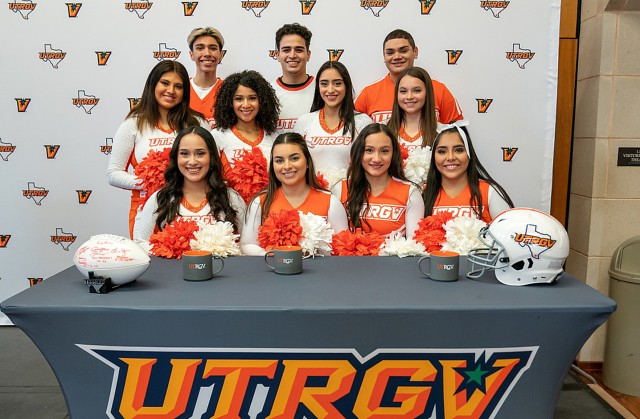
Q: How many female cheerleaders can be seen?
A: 8